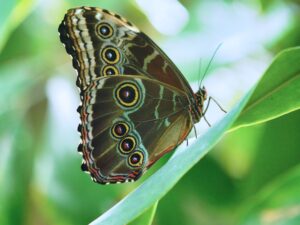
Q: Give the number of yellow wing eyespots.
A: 7